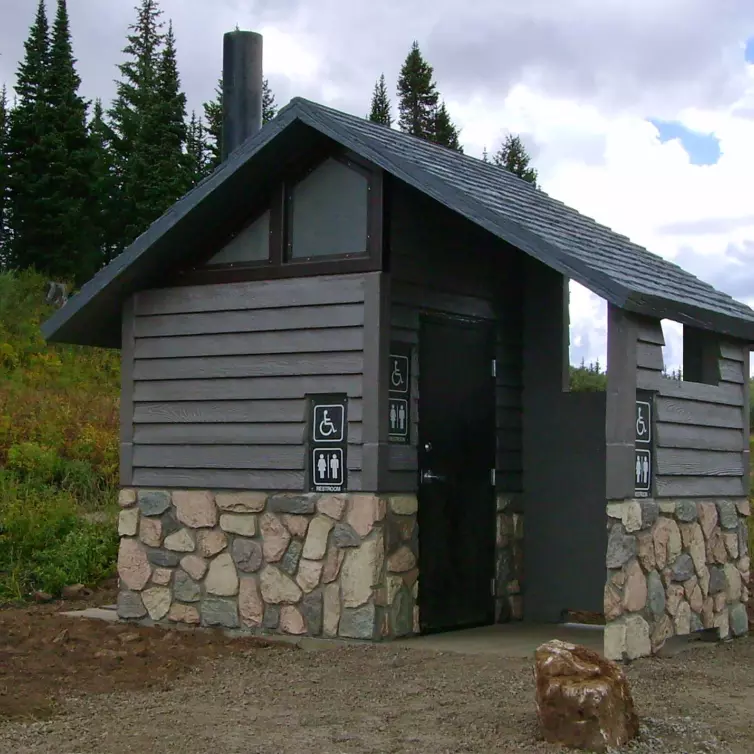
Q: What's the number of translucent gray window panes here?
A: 2